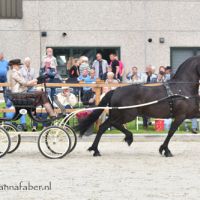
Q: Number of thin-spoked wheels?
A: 4